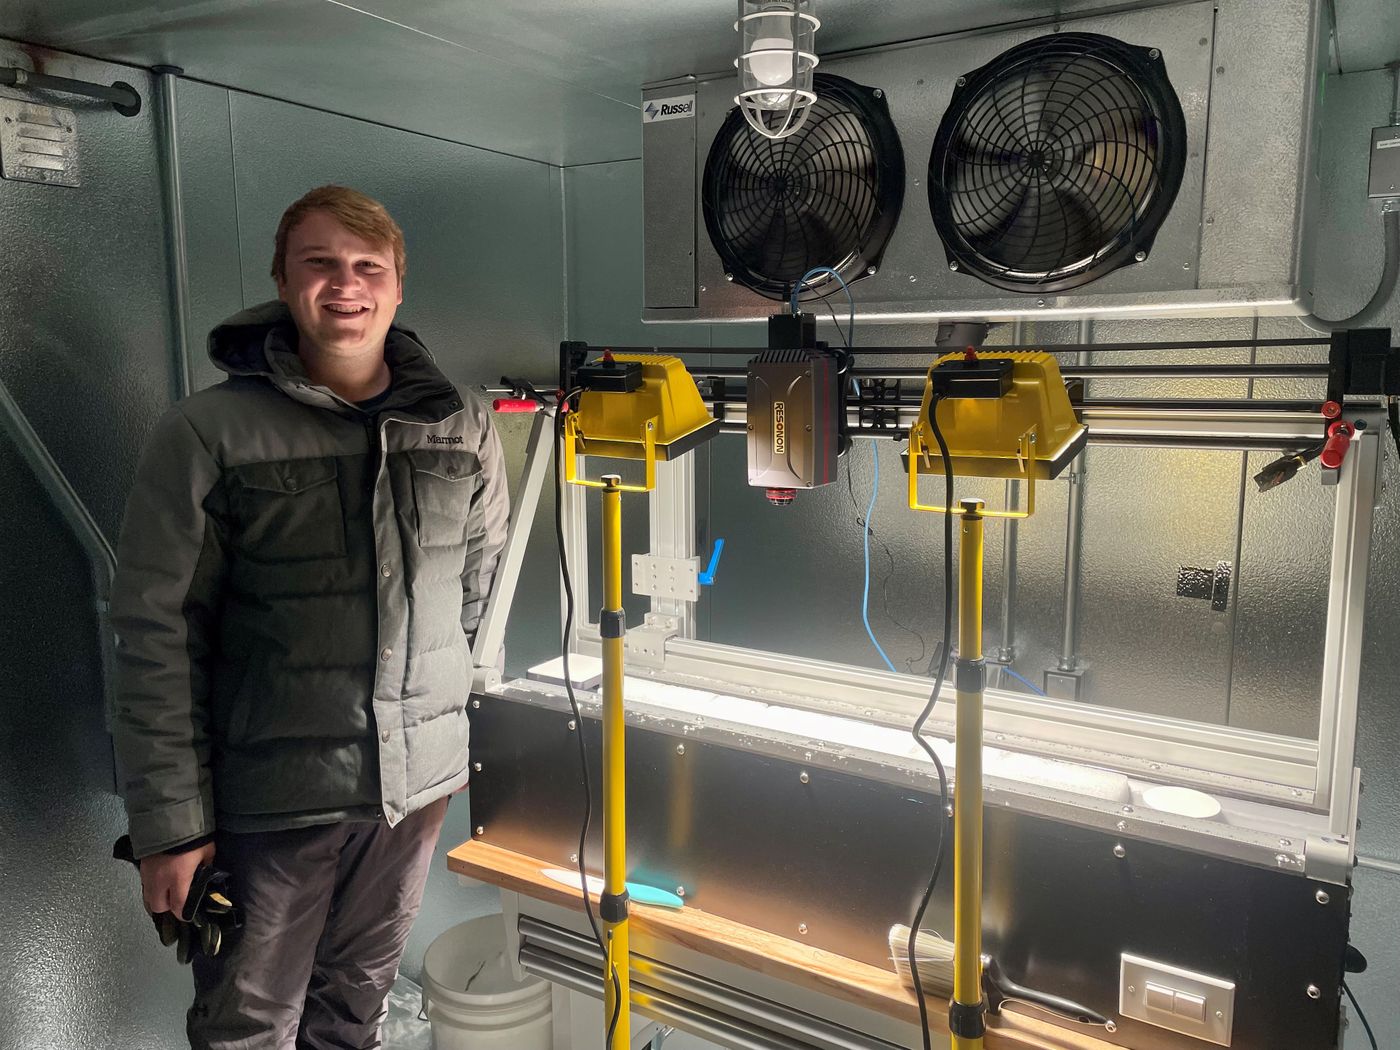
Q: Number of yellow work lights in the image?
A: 2